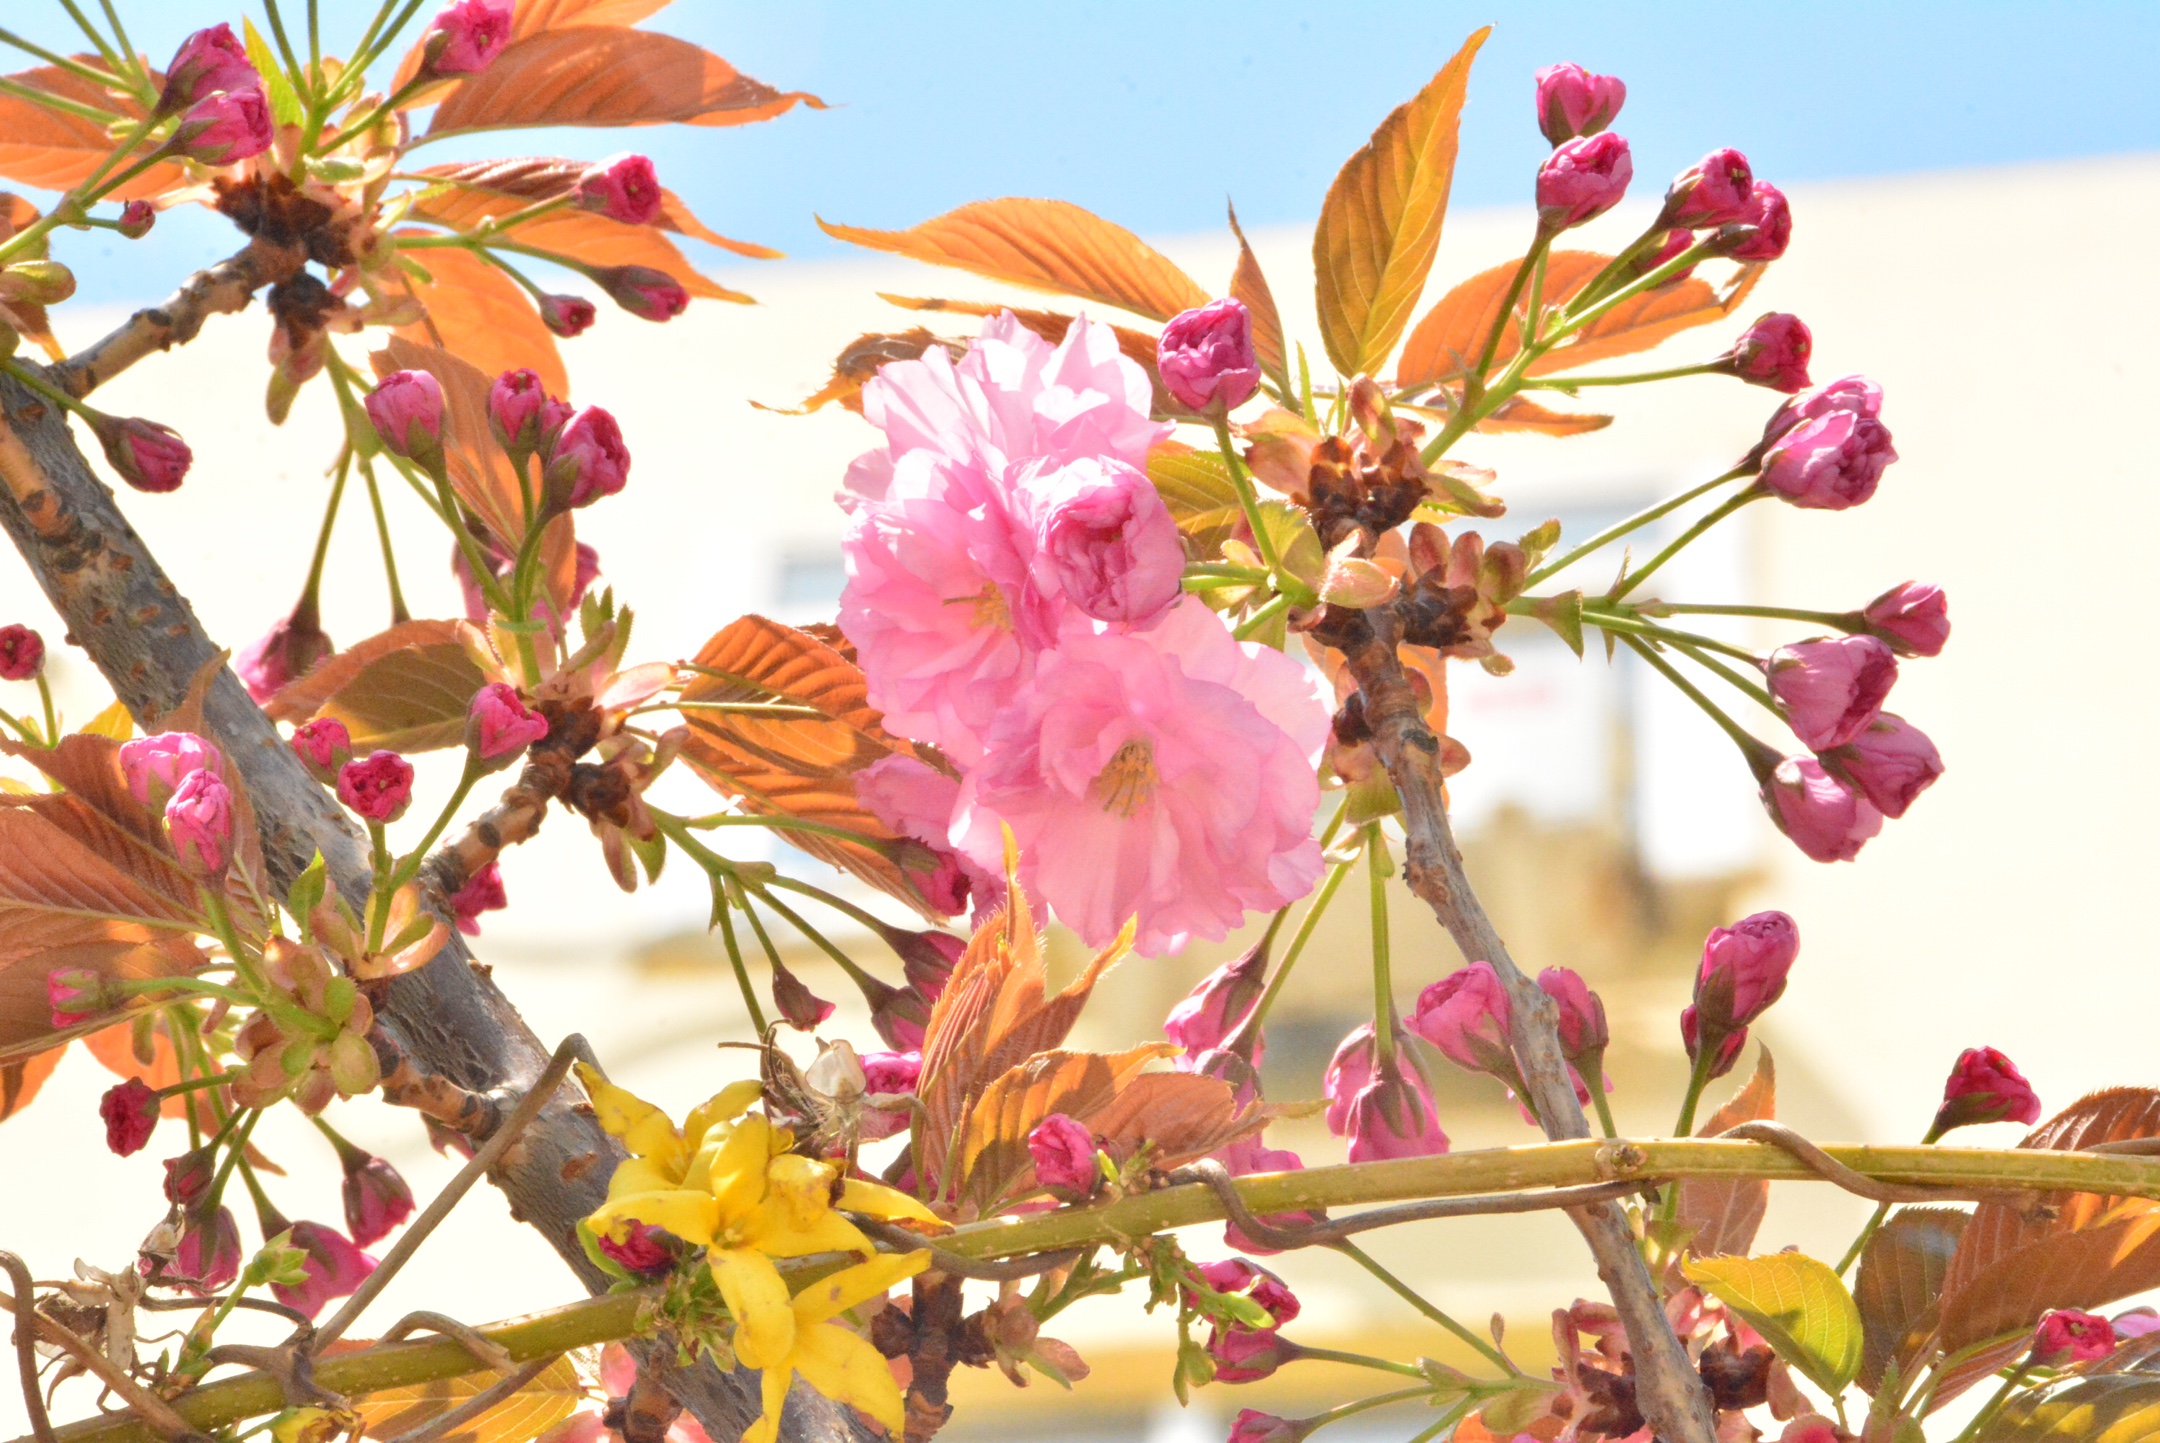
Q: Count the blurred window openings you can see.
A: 2